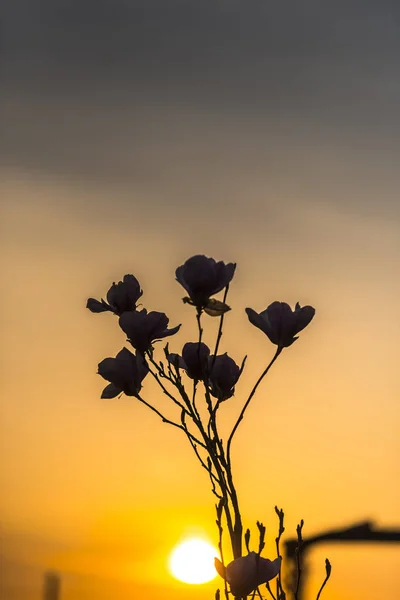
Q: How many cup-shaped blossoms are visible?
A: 8